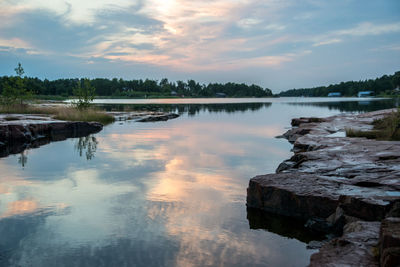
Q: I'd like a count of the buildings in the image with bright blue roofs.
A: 2